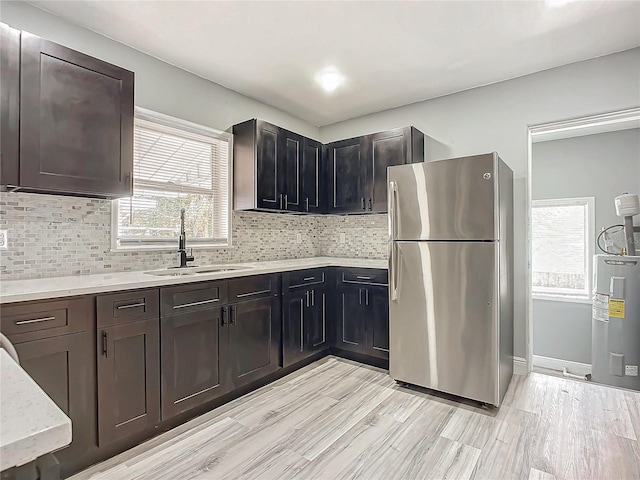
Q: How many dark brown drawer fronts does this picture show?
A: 6